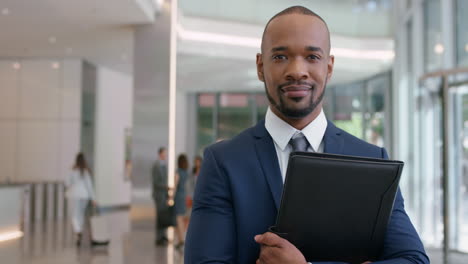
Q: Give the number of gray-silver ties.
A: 1